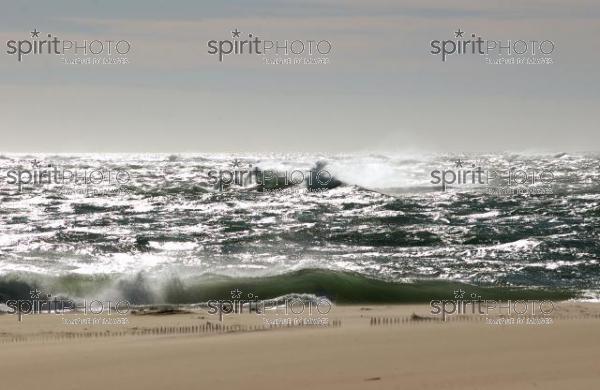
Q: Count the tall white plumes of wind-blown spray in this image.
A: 1